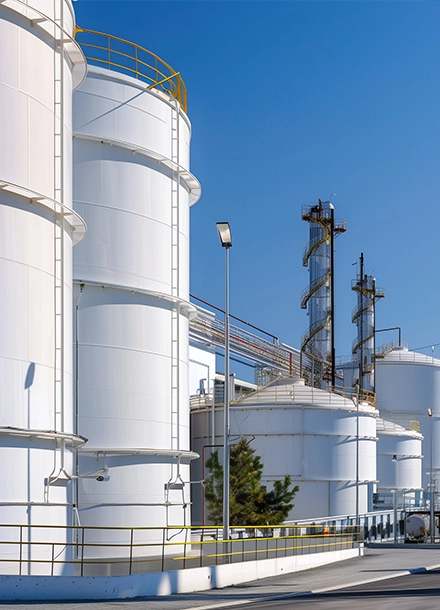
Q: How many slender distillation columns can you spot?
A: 2